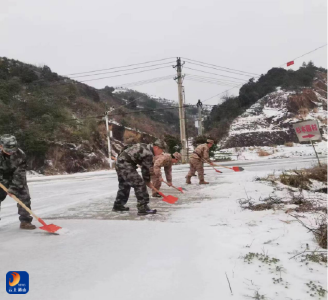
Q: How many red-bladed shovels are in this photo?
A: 5